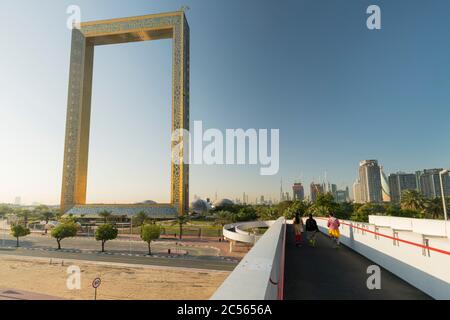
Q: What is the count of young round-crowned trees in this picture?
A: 4